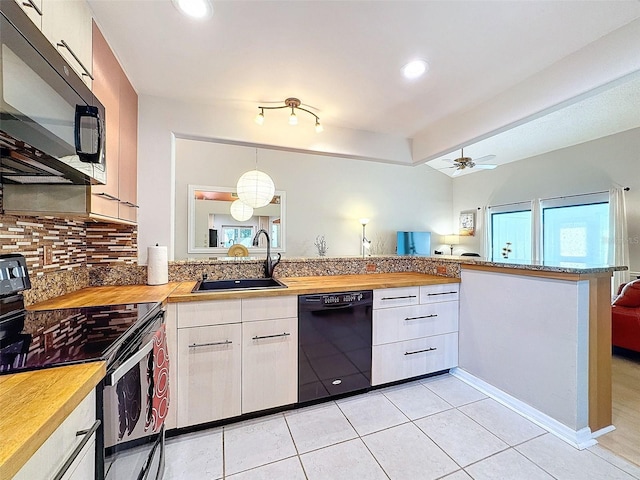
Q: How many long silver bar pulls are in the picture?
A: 11